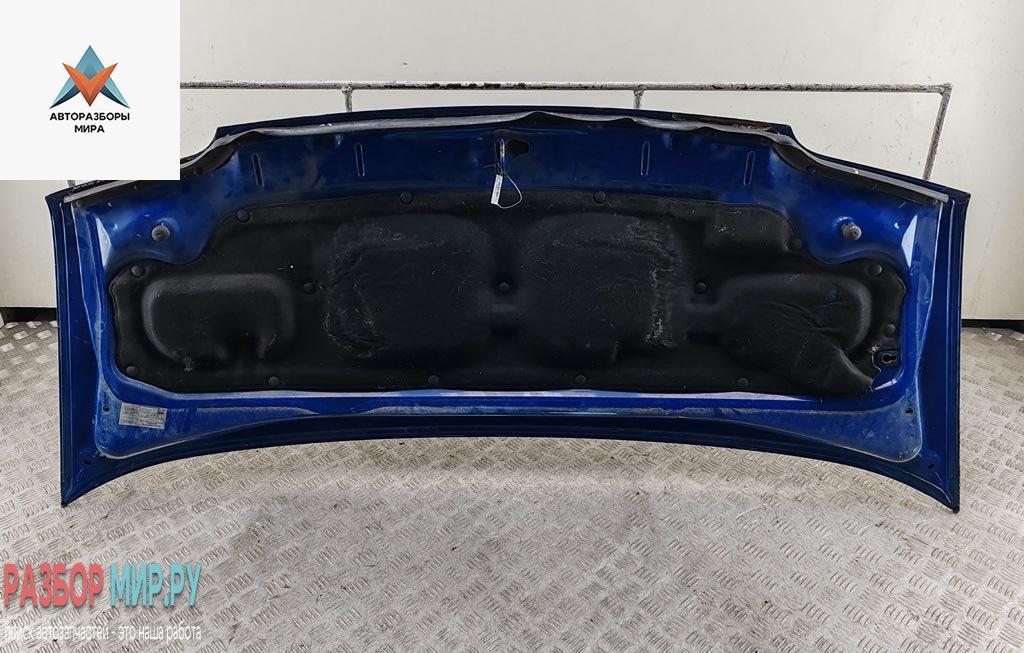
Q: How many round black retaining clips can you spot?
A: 15